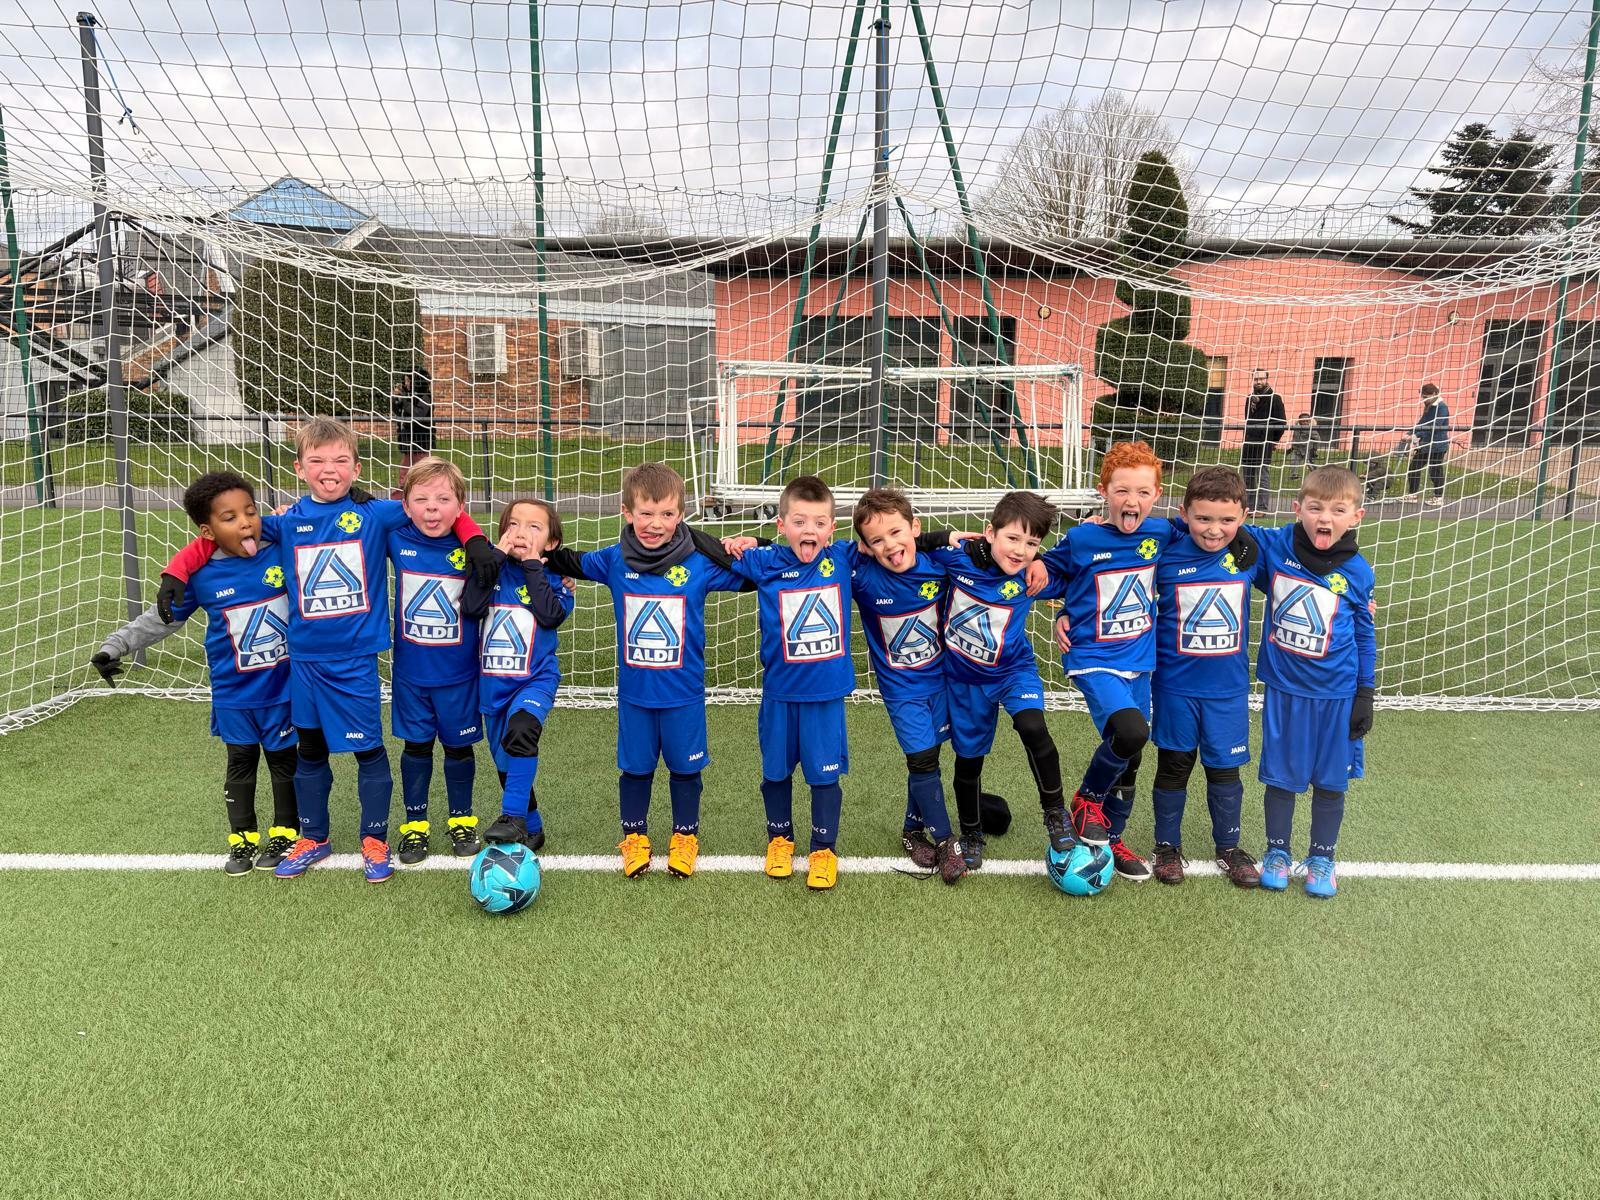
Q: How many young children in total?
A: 11